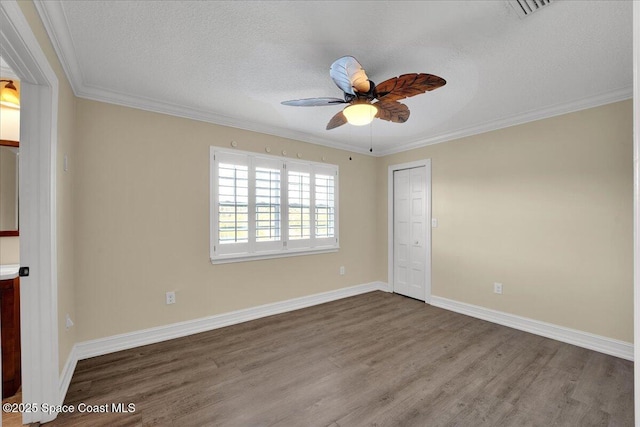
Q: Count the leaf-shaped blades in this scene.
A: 5